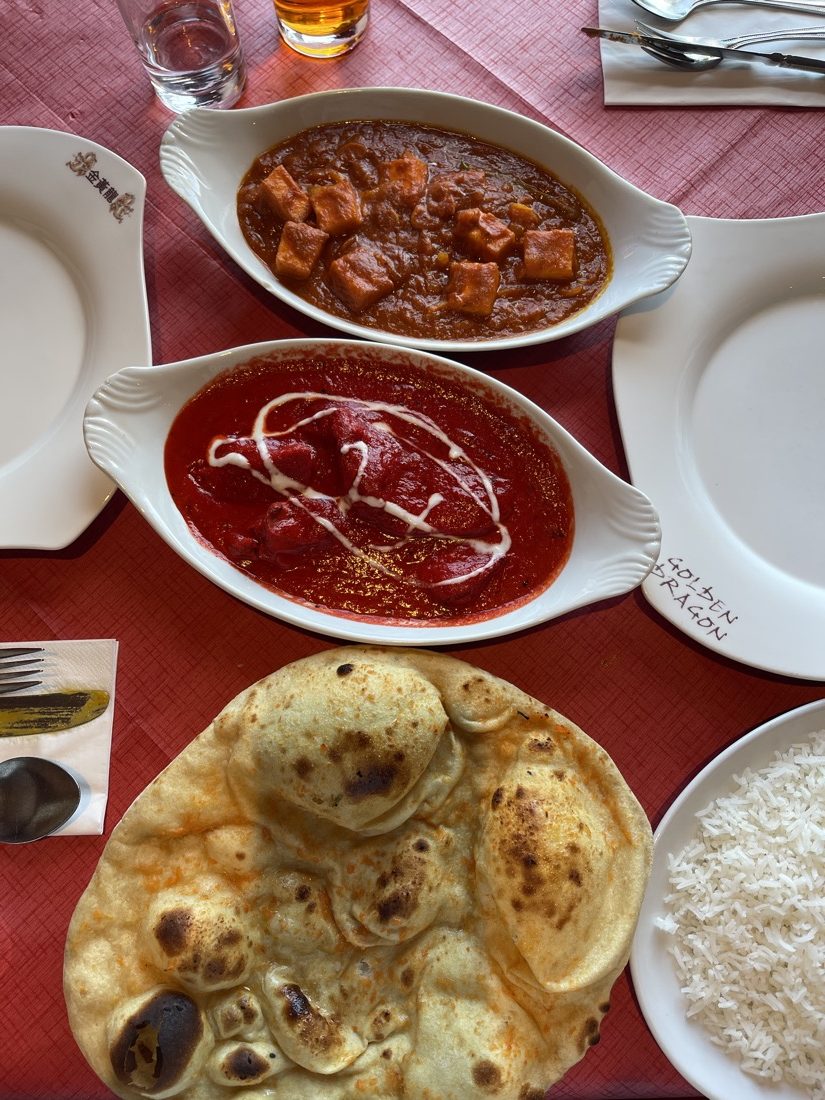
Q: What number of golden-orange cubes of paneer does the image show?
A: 8